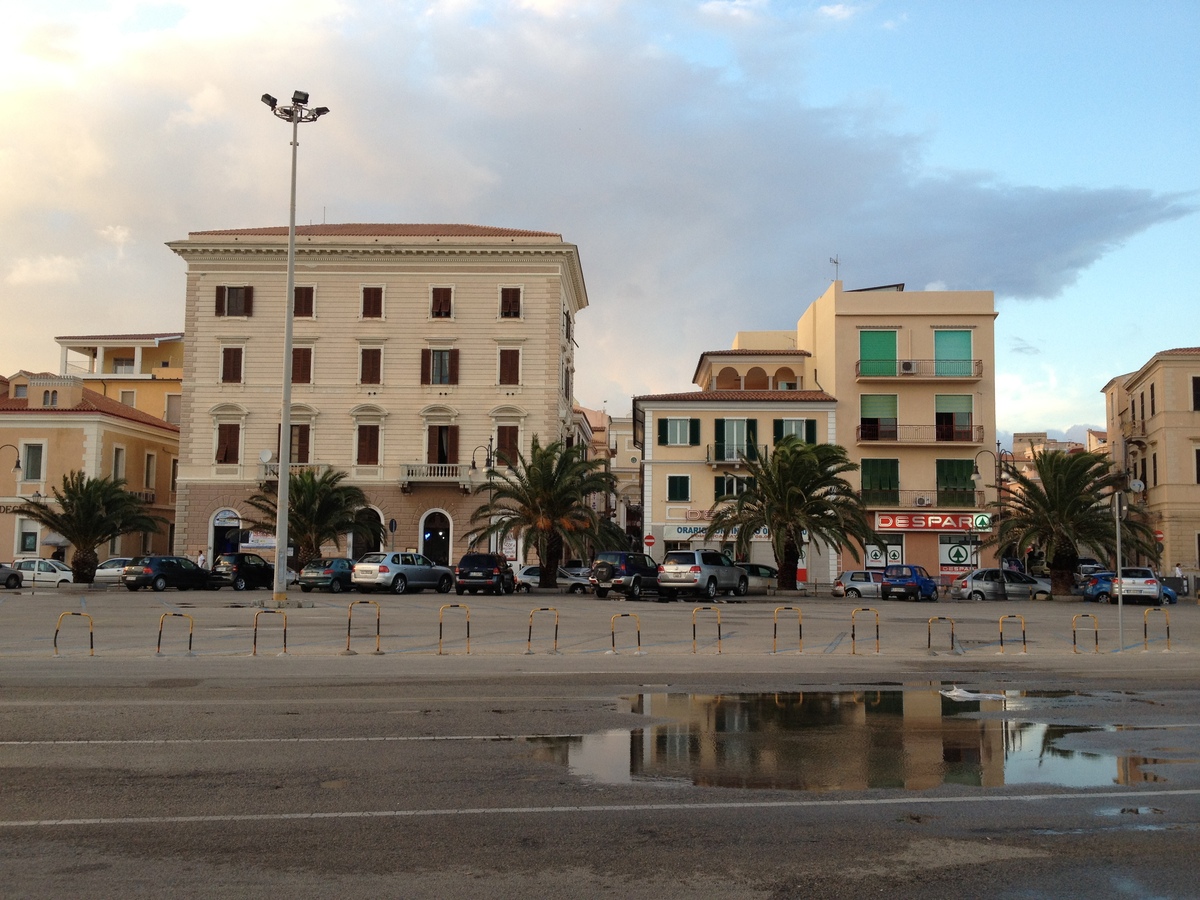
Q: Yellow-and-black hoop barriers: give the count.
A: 14